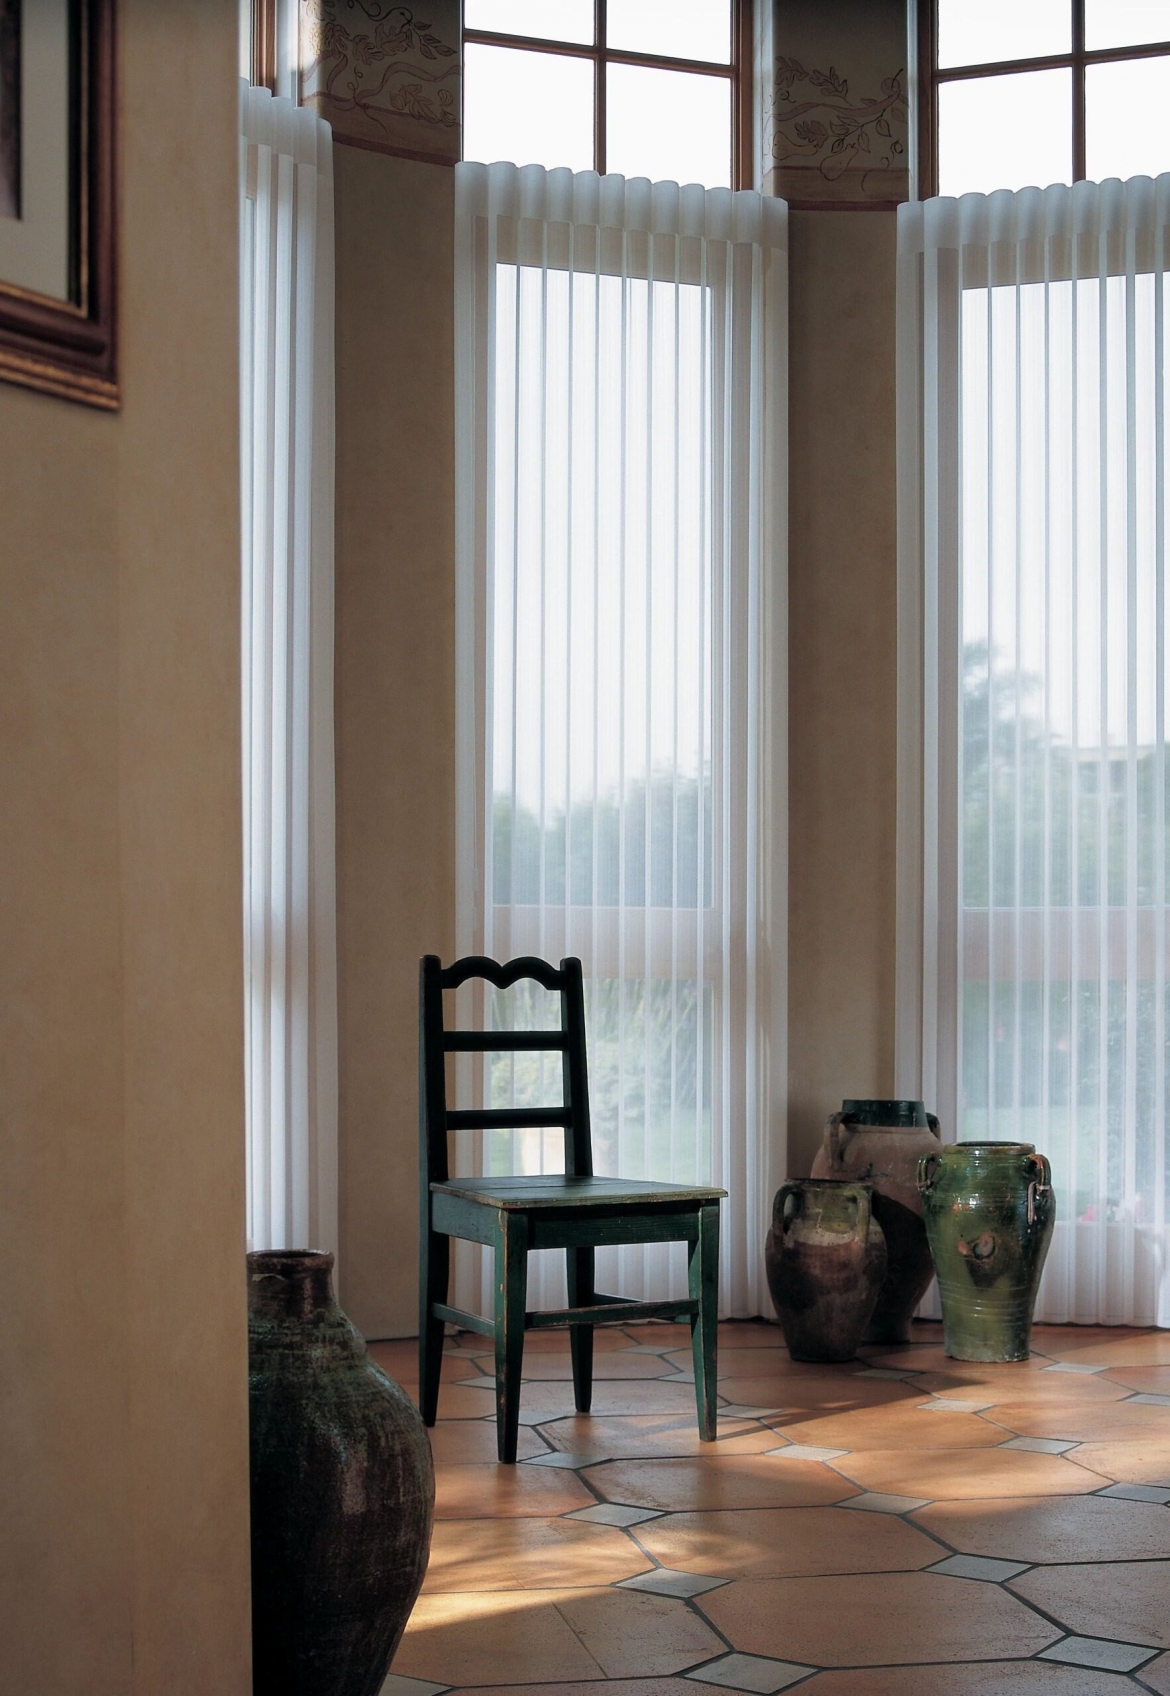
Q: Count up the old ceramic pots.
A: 4